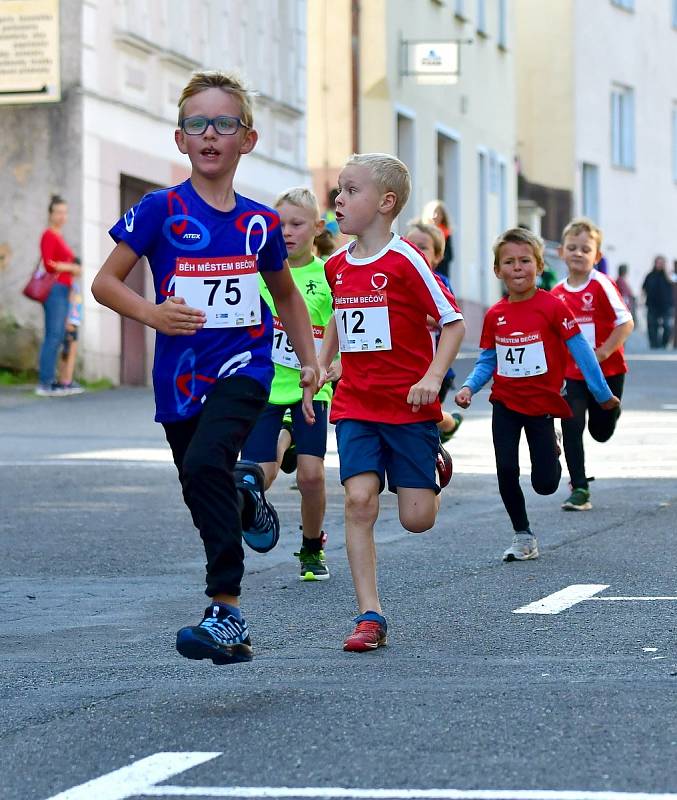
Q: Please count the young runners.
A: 6